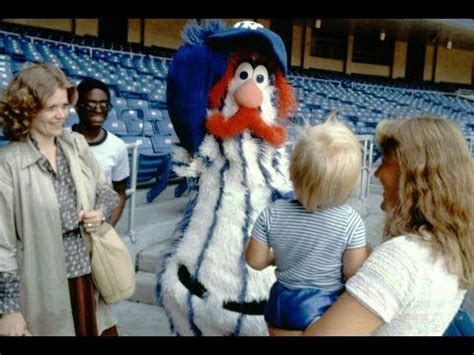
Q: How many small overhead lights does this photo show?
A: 3